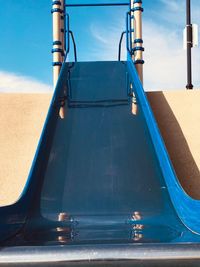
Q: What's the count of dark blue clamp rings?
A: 10